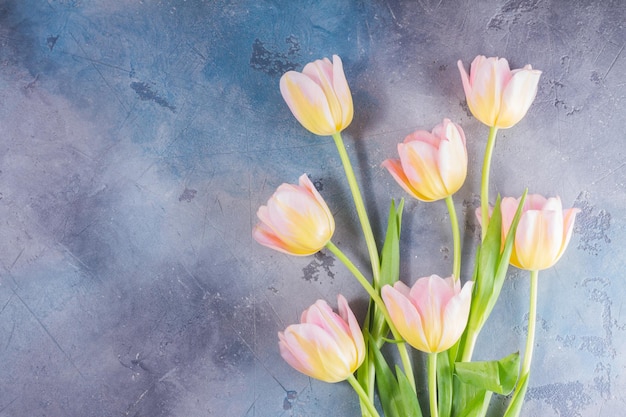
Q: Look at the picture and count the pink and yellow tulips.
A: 7